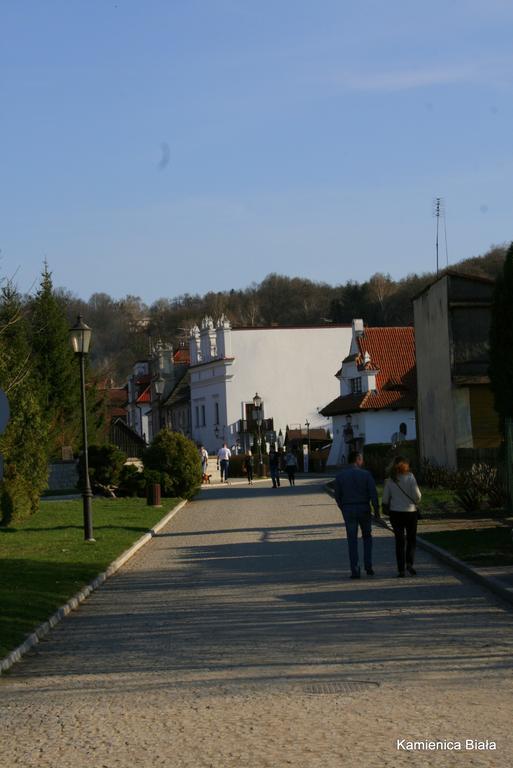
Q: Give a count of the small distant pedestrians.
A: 5